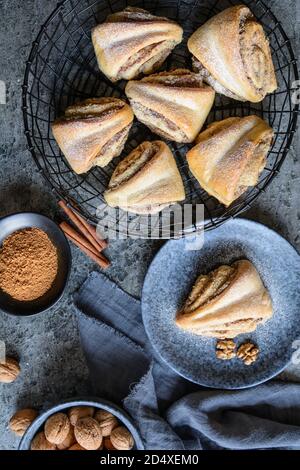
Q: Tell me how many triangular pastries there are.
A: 7